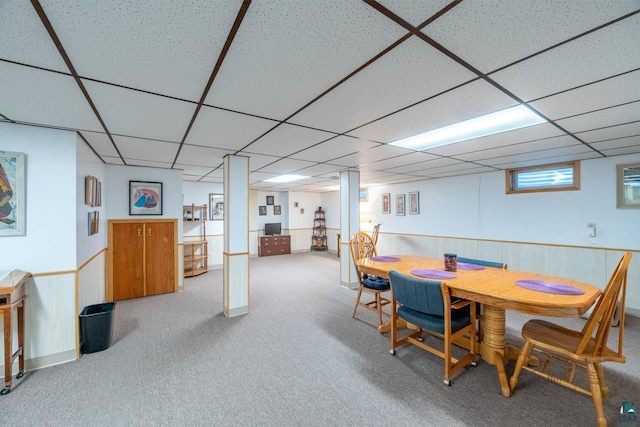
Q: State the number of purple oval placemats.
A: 4